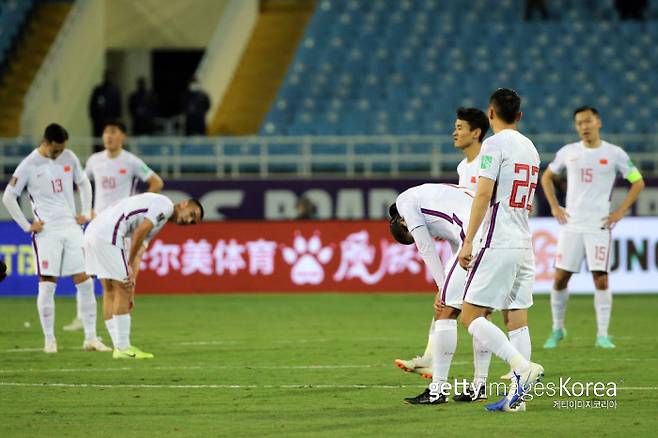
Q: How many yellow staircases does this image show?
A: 2